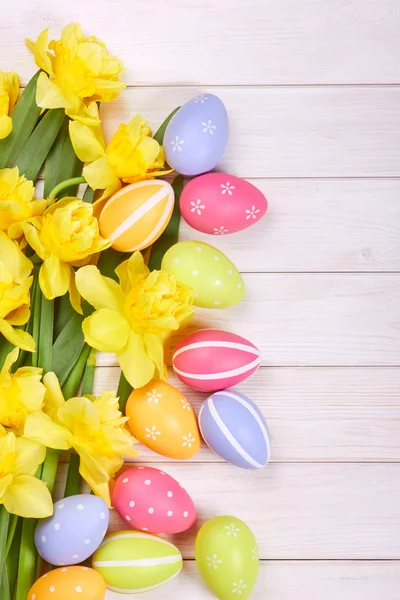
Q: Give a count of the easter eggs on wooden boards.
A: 12